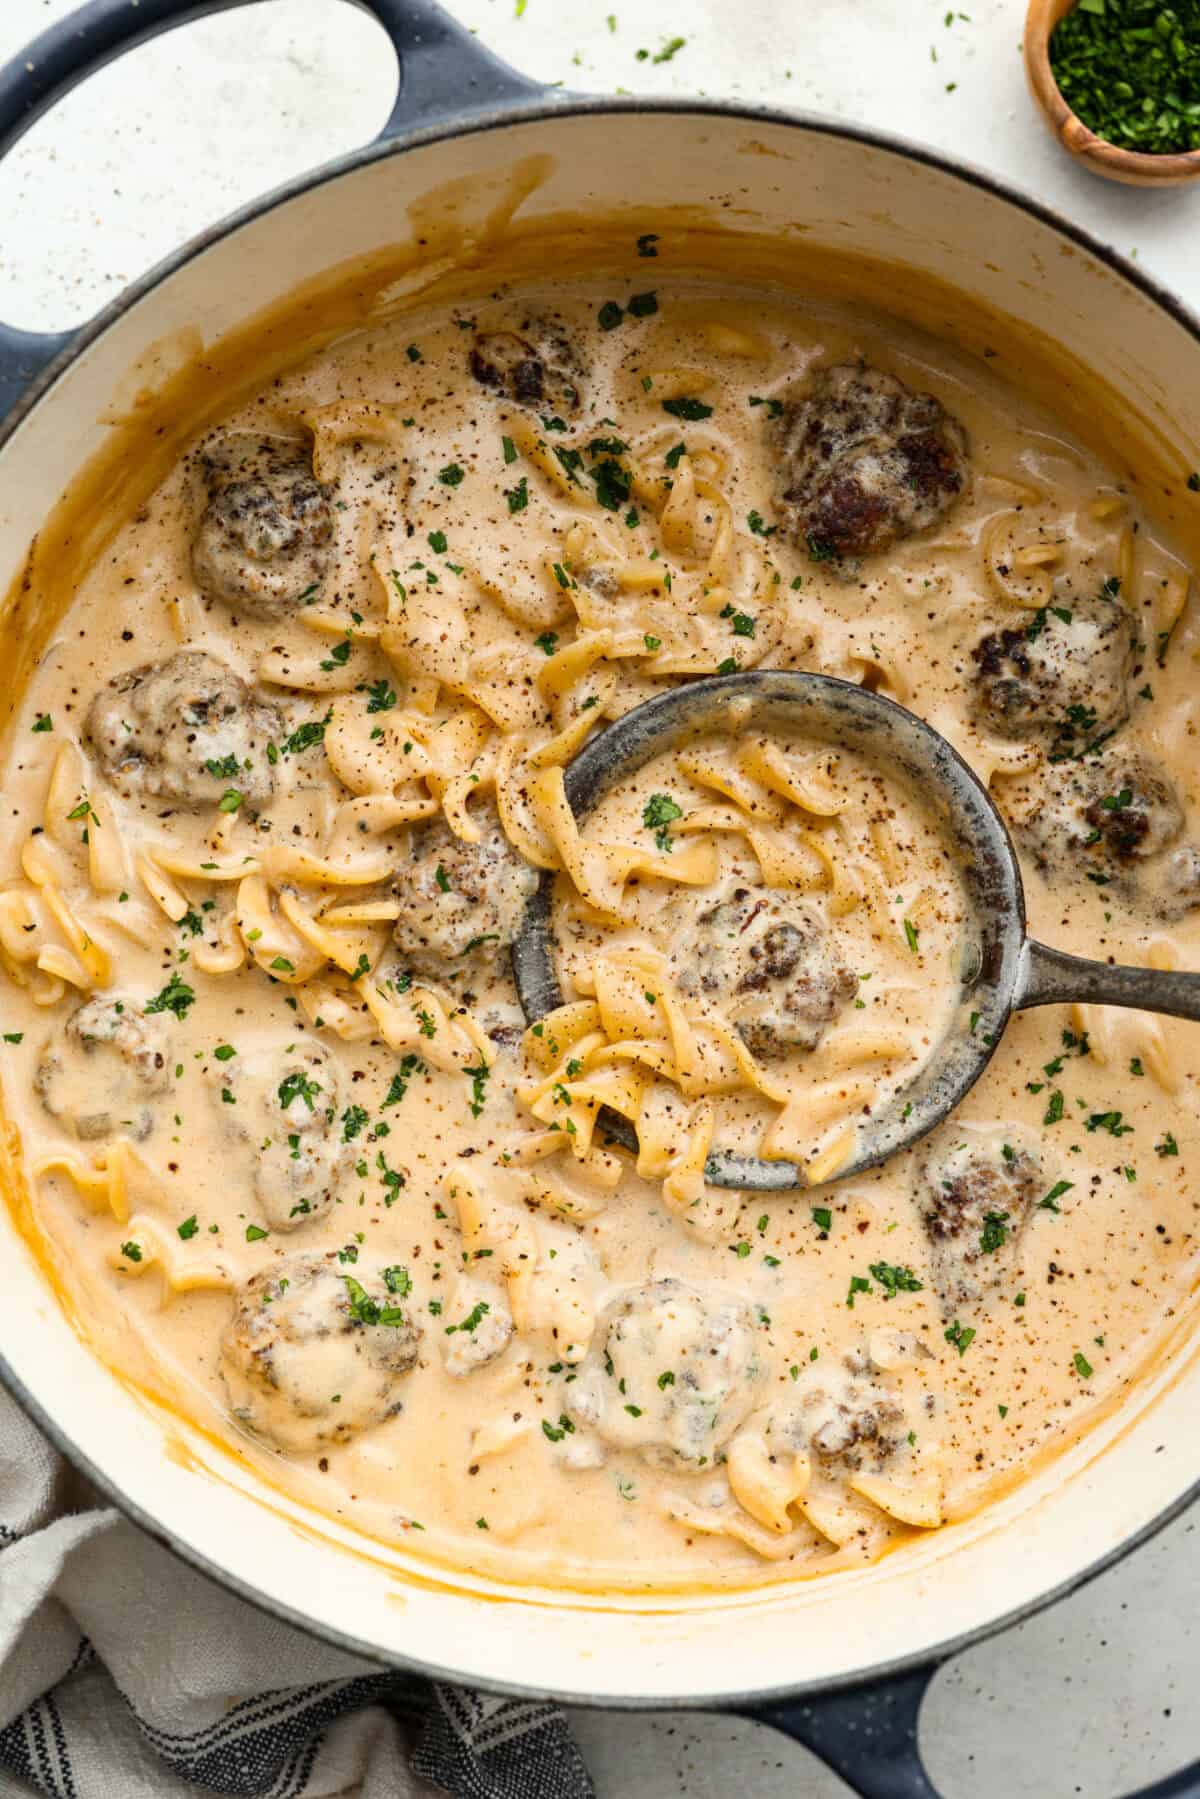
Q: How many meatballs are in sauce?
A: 14